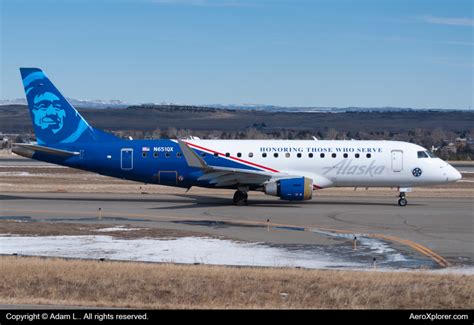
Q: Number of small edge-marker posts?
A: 4